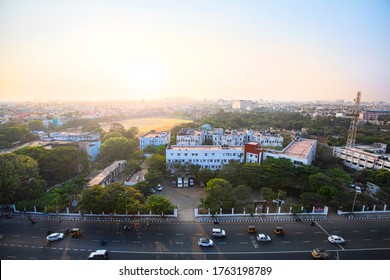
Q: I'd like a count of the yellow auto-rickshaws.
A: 4